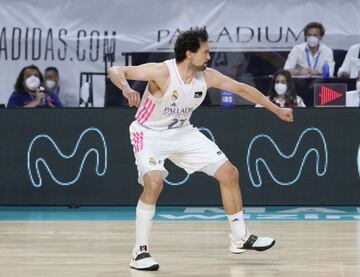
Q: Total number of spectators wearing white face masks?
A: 4